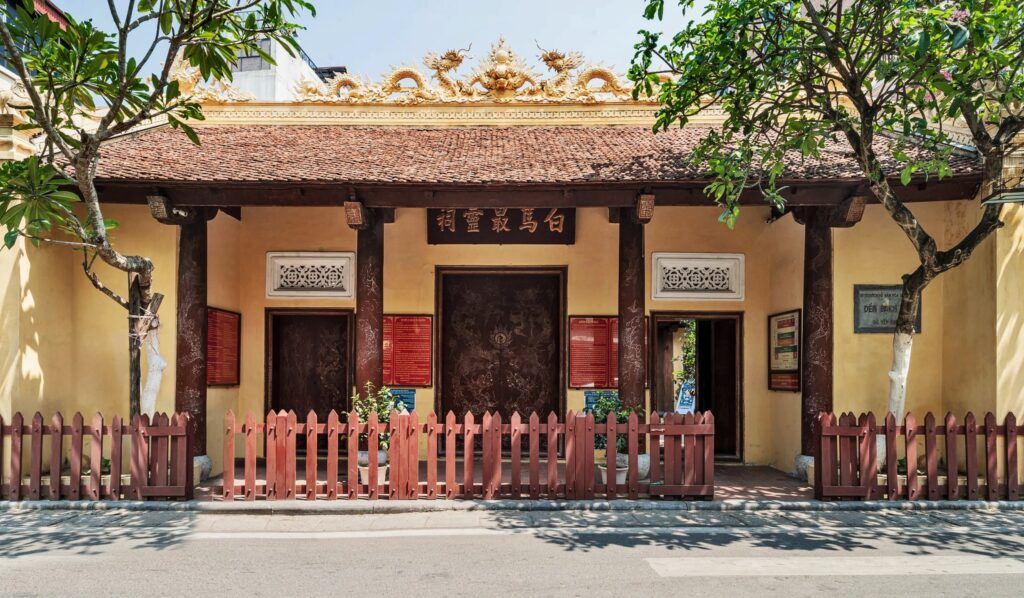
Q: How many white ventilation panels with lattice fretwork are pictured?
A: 2